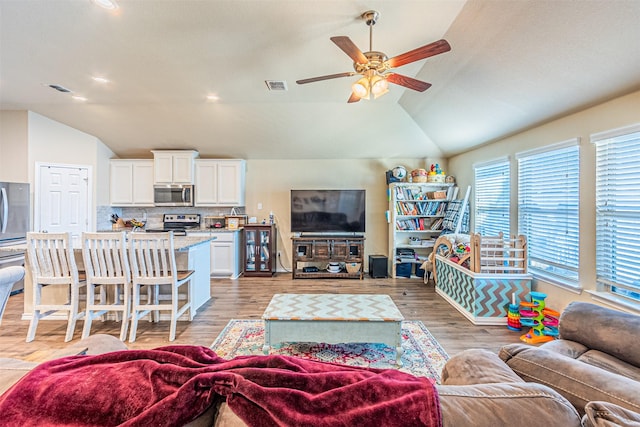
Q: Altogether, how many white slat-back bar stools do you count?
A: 3